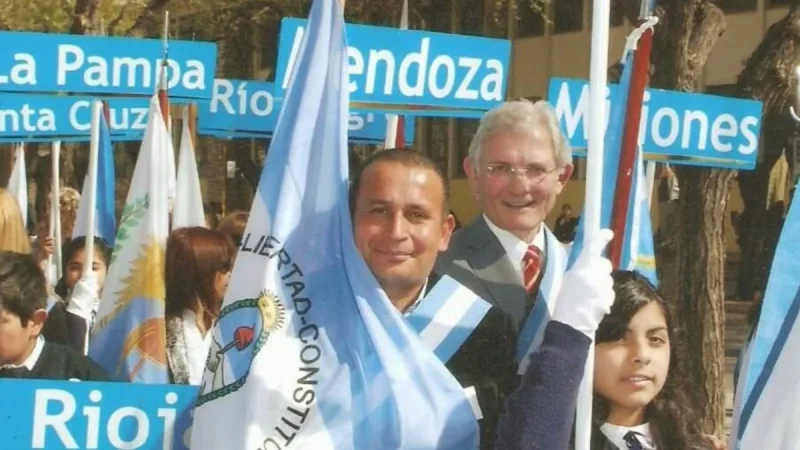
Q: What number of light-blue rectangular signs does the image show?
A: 6